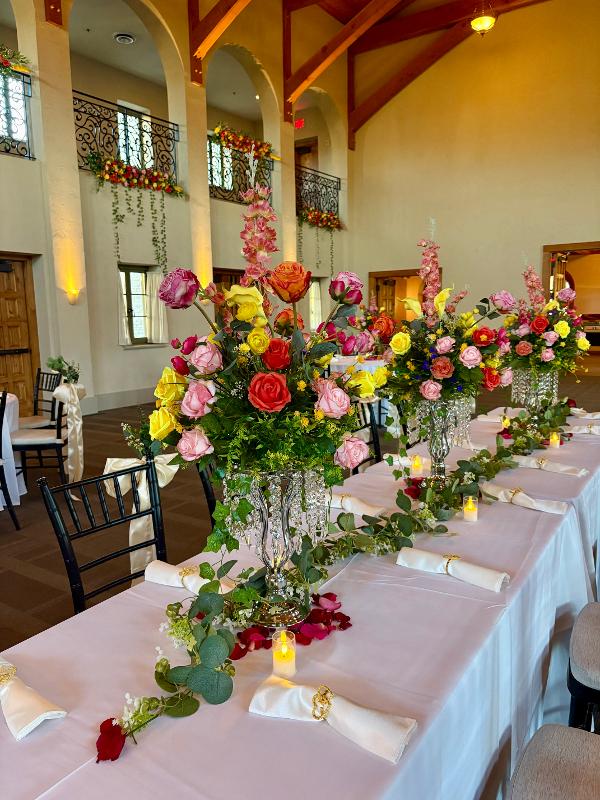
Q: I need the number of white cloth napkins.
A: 12